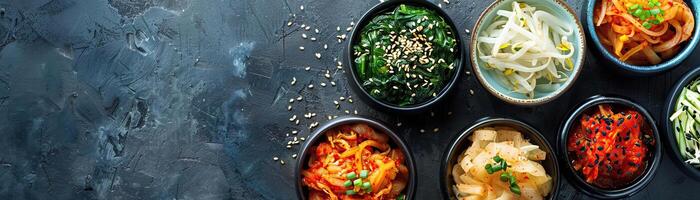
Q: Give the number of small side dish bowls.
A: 7